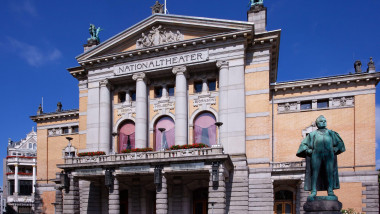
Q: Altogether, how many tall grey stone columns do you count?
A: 4